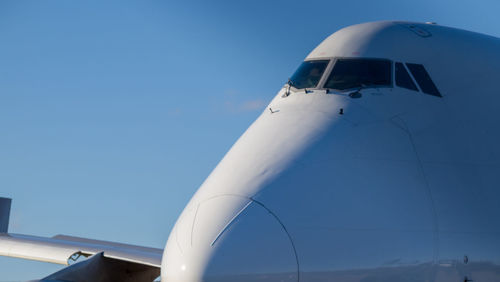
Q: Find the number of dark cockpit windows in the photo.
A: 4